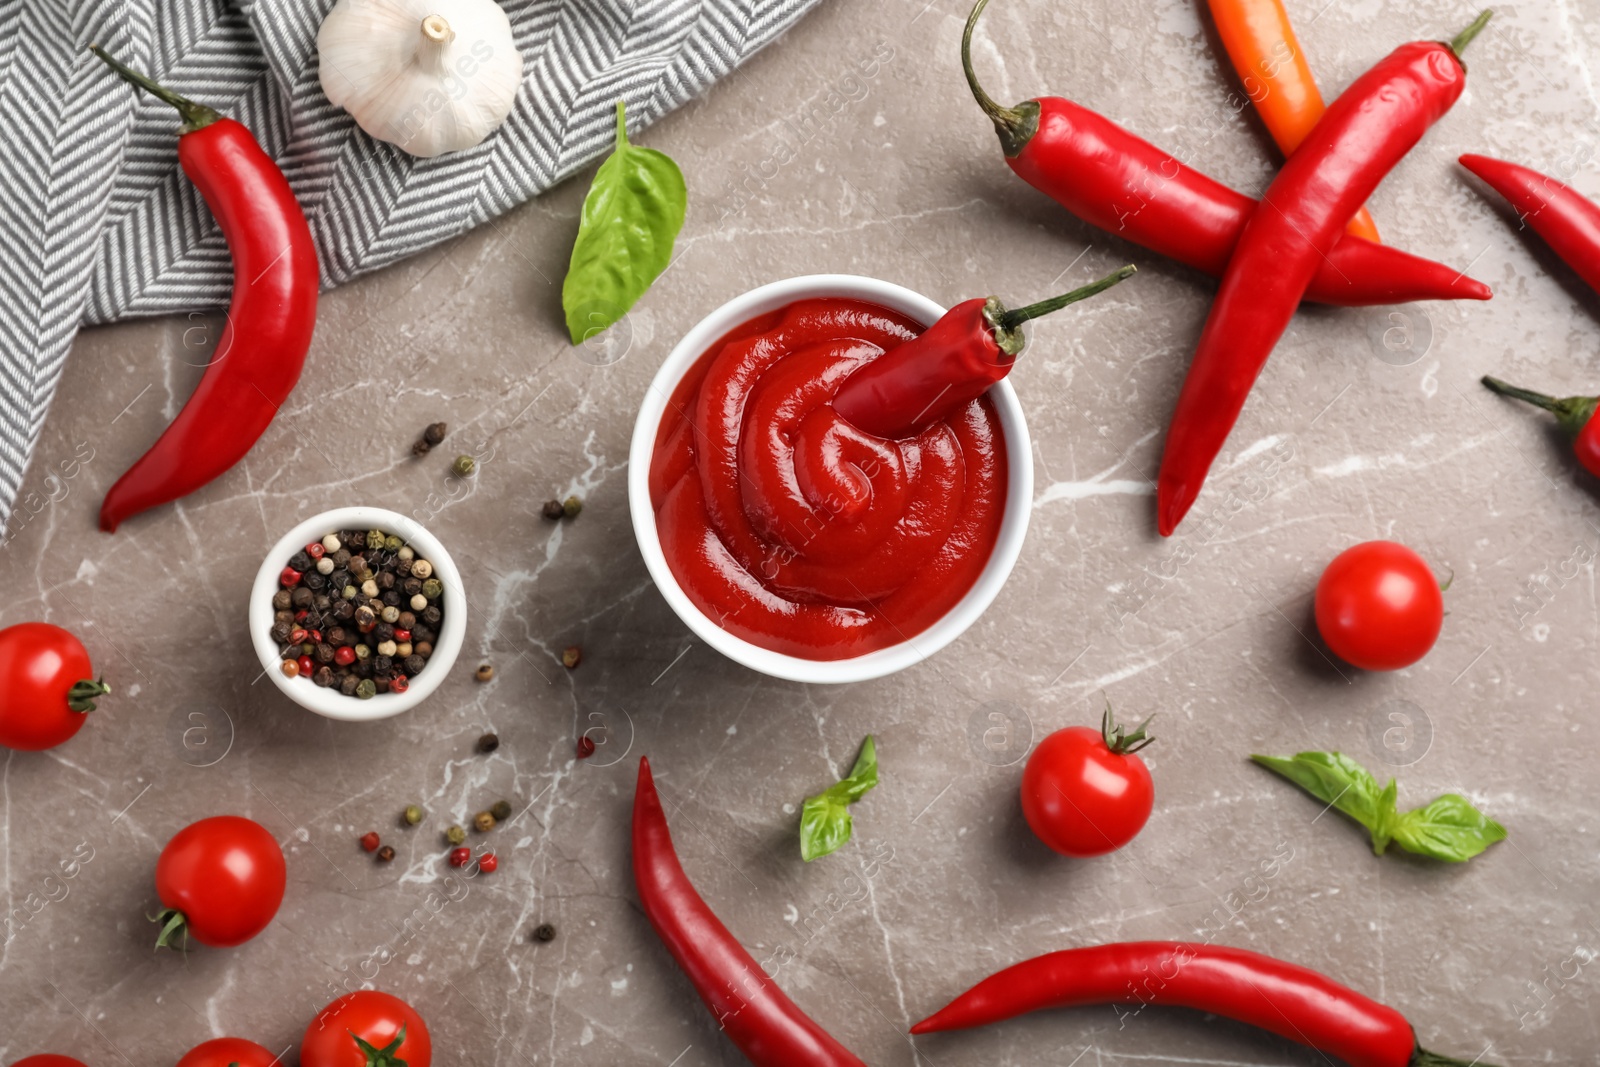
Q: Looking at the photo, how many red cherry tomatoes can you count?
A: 7